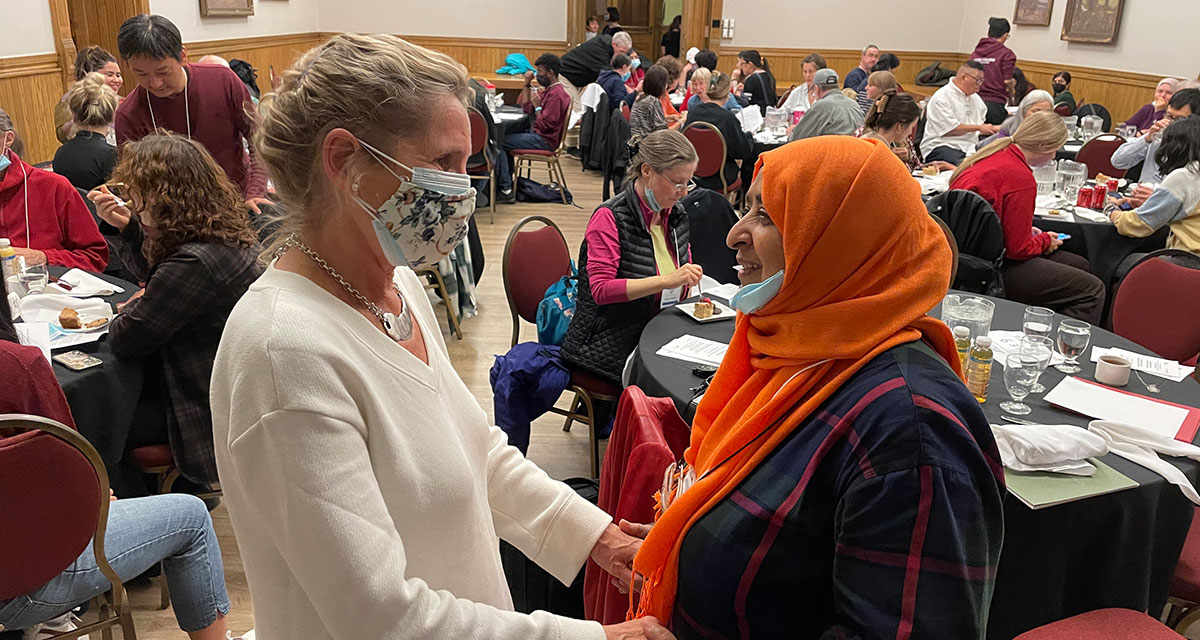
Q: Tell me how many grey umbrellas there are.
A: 0